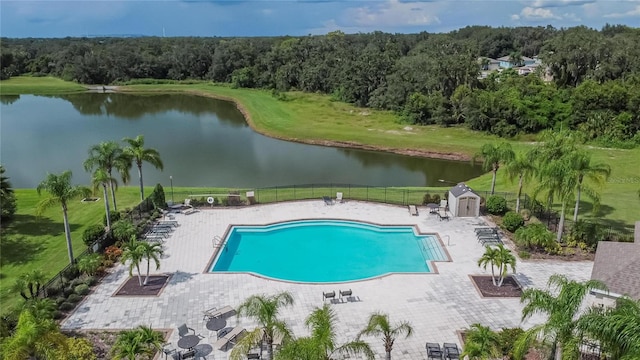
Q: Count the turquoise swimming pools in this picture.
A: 1